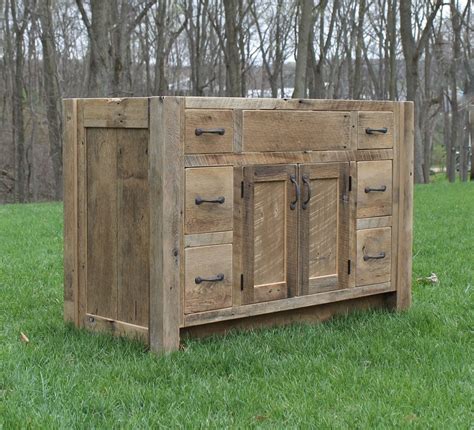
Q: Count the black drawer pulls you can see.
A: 6